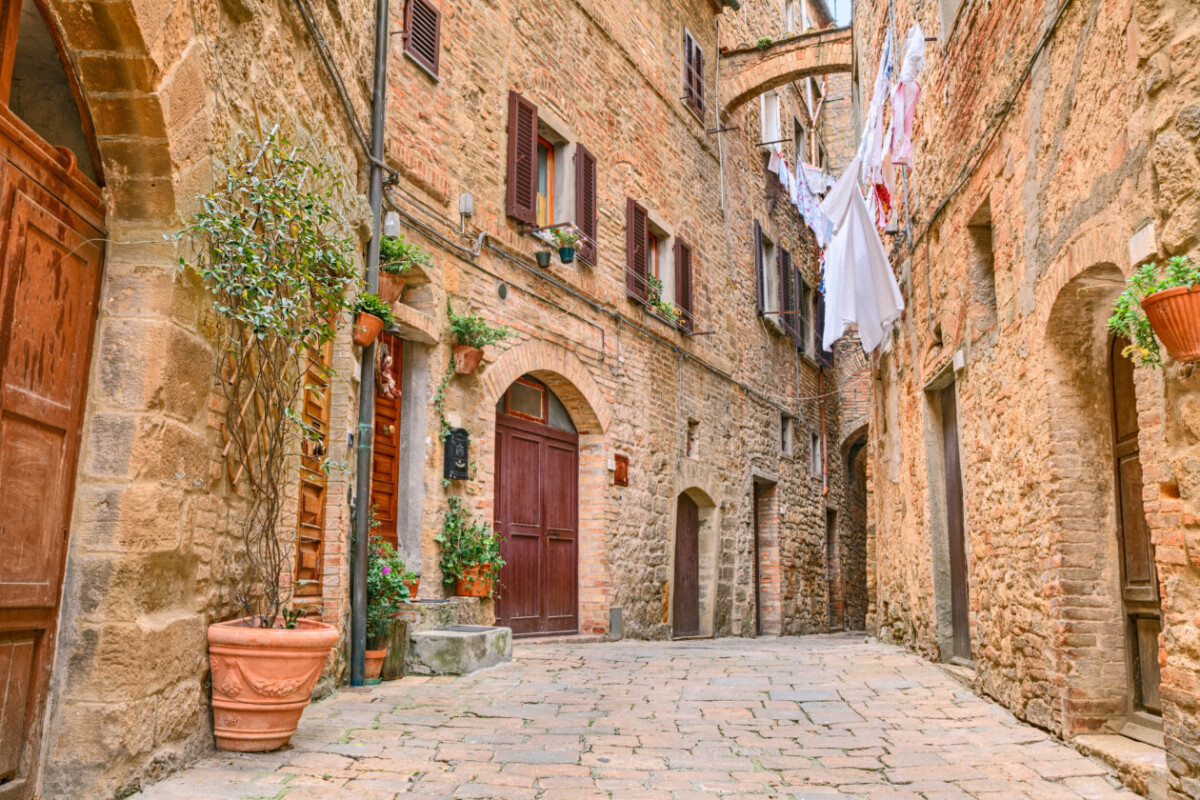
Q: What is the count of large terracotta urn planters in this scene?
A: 1